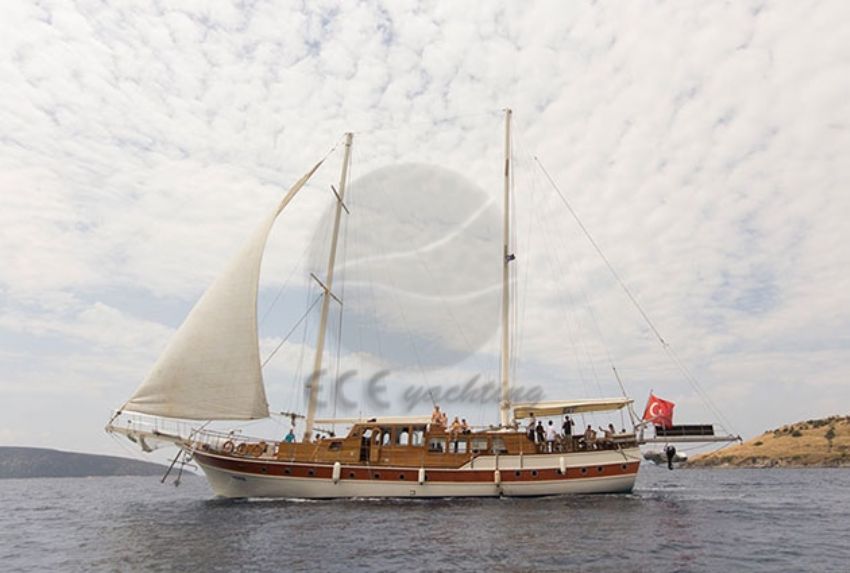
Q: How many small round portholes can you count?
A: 13